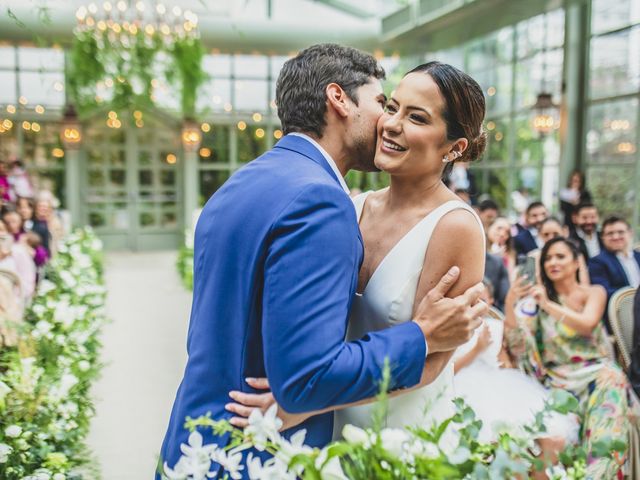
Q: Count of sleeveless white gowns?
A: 1